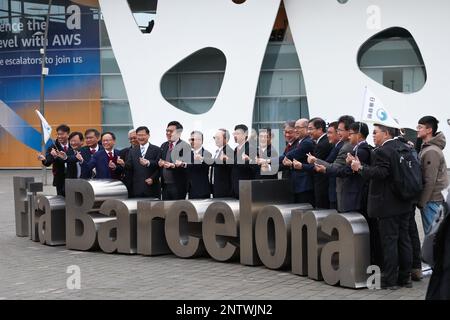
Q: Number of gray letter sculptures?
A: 13